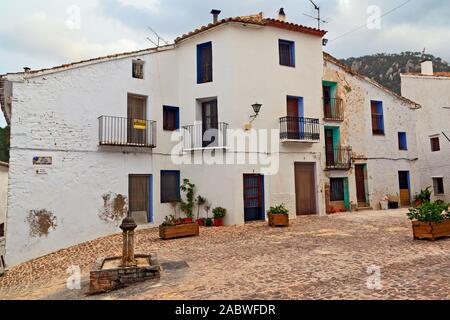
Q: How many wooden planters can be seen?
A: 3